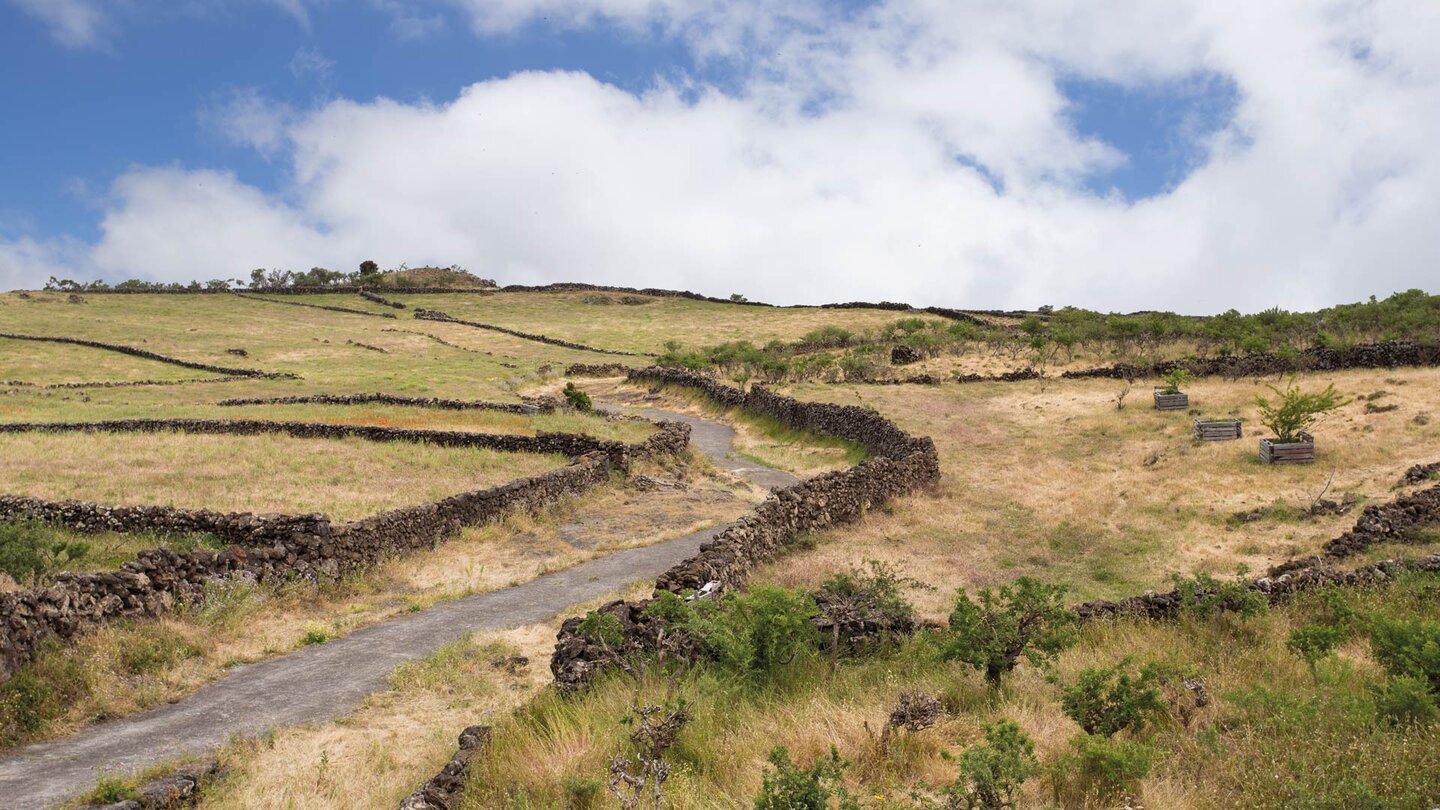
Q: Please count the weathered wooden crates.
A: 3